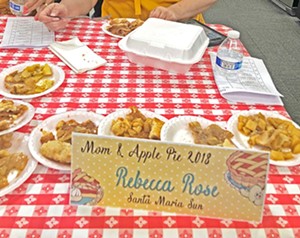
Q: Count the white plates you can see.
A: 8